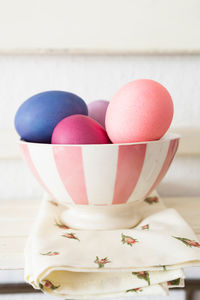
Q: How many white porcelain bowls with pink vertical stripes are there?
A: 1